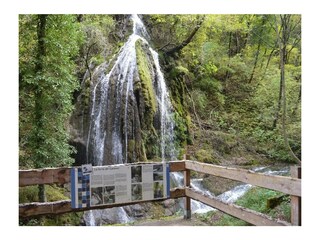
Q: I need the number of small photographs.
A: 7